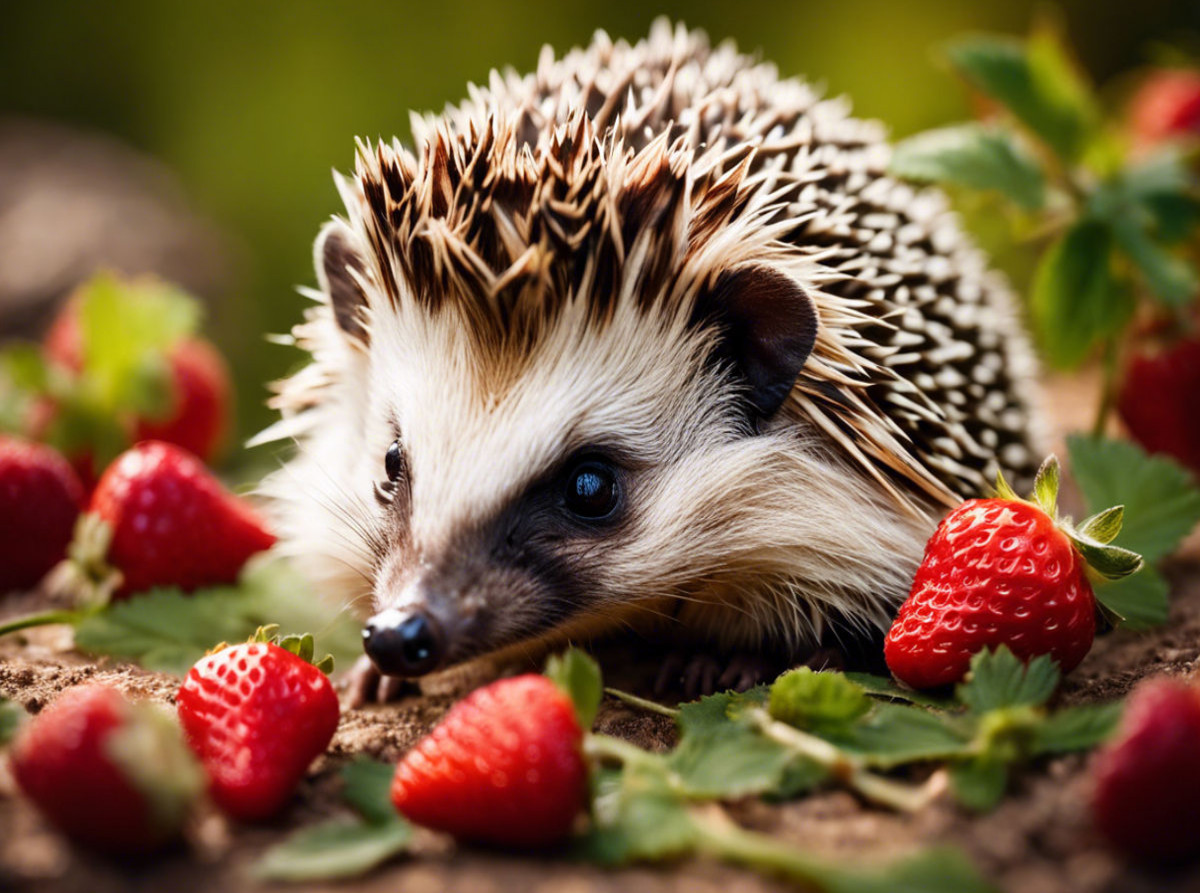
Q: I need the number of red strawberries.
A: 11